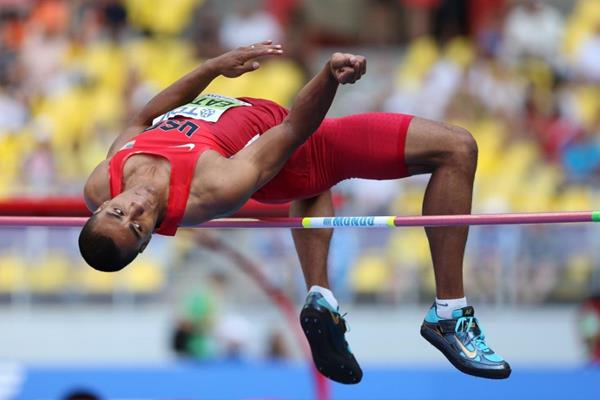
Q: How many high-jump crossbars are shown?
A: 1